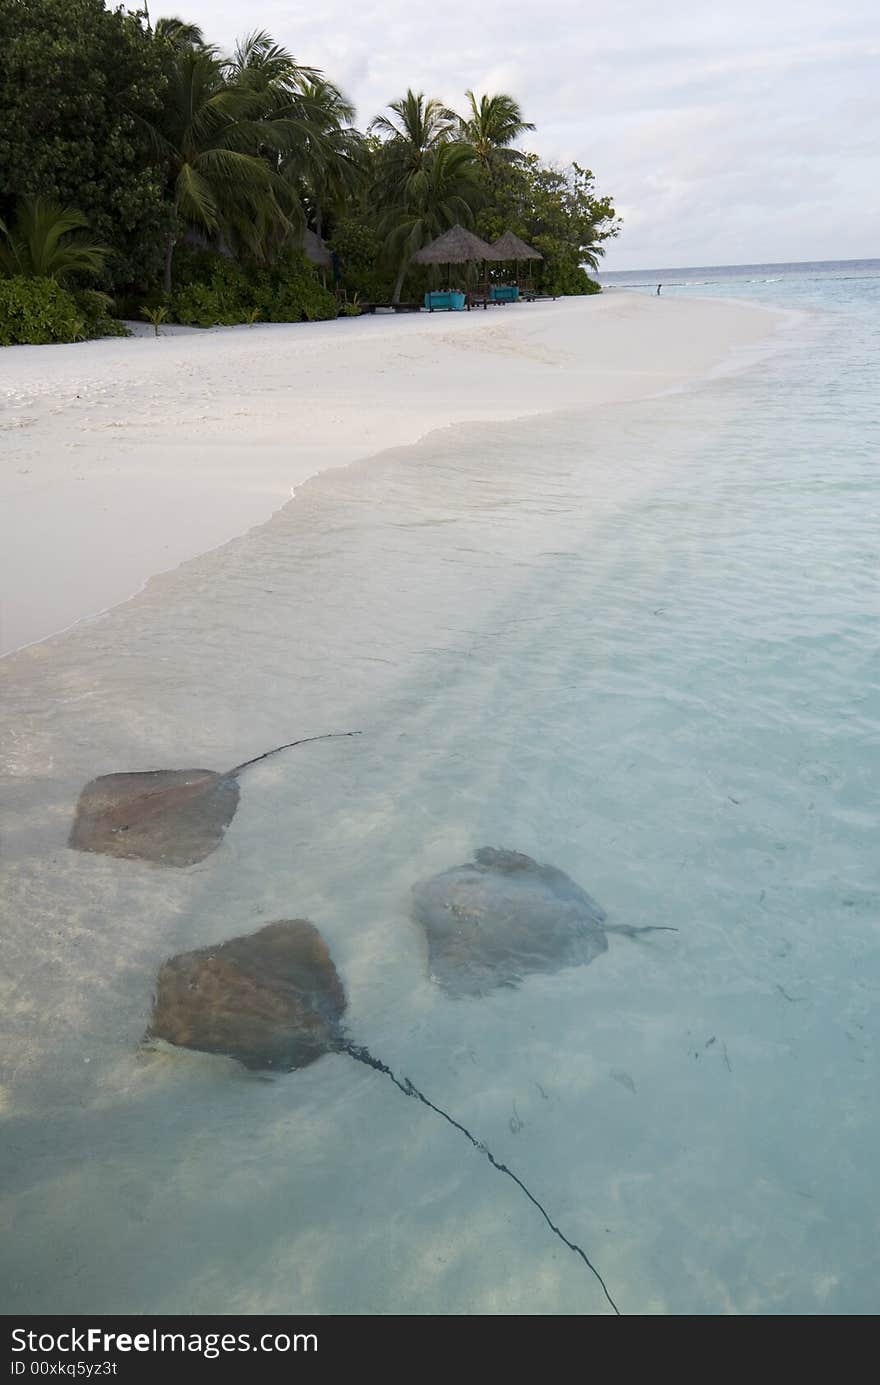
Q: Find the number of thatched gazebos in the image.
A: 2